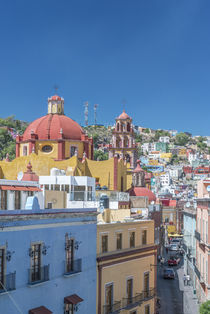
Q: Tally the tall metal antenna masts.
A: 2